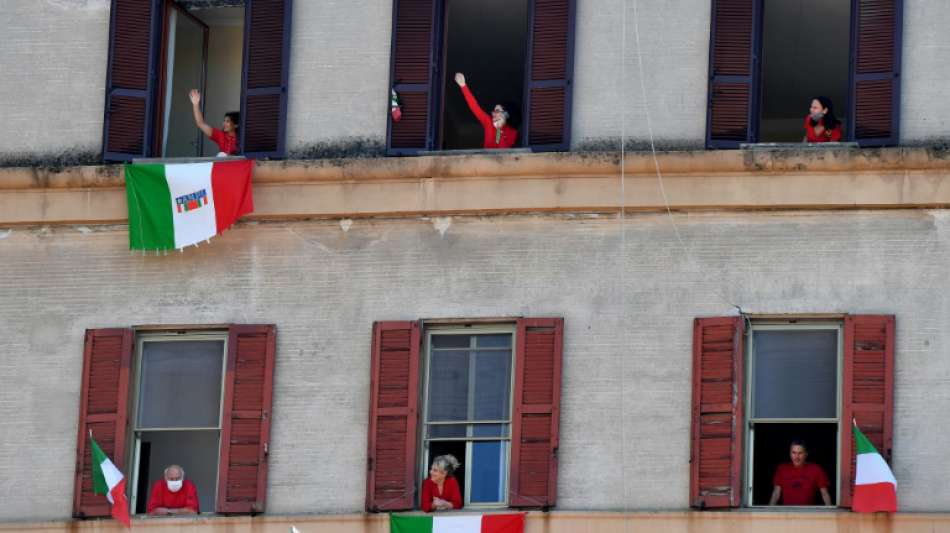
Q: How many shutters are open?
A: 12